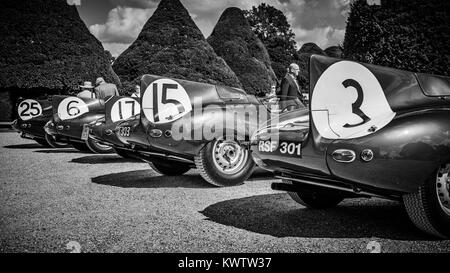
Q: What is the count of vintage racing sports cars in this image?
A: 5